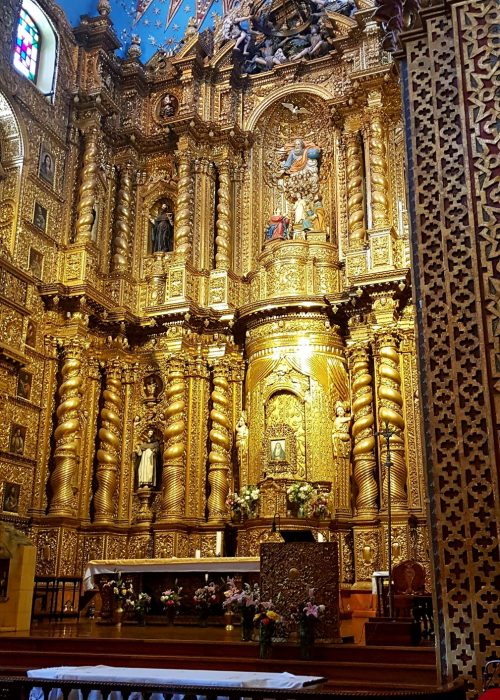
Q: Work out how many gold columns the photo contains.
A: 12